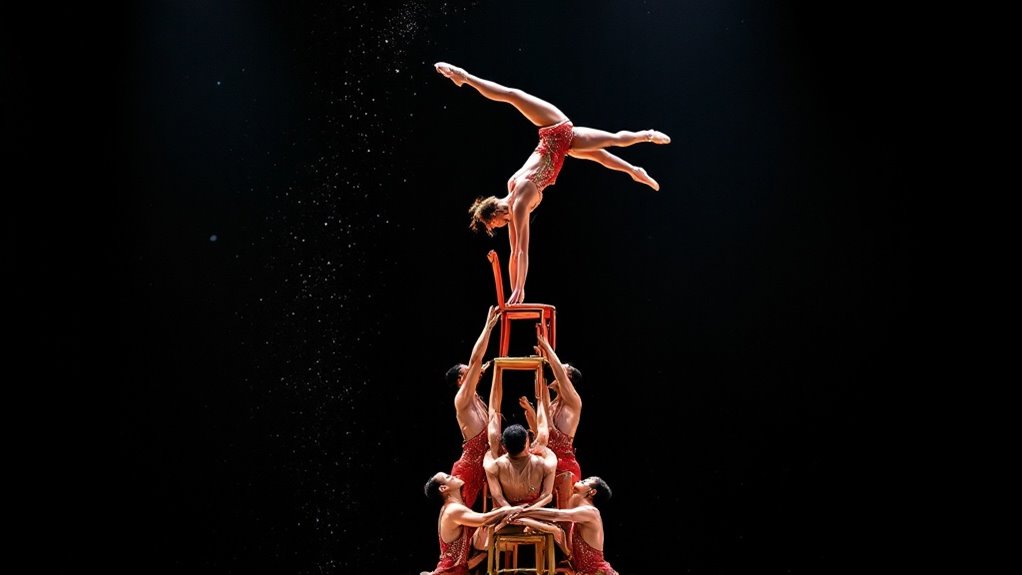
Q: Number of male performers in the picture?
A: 5